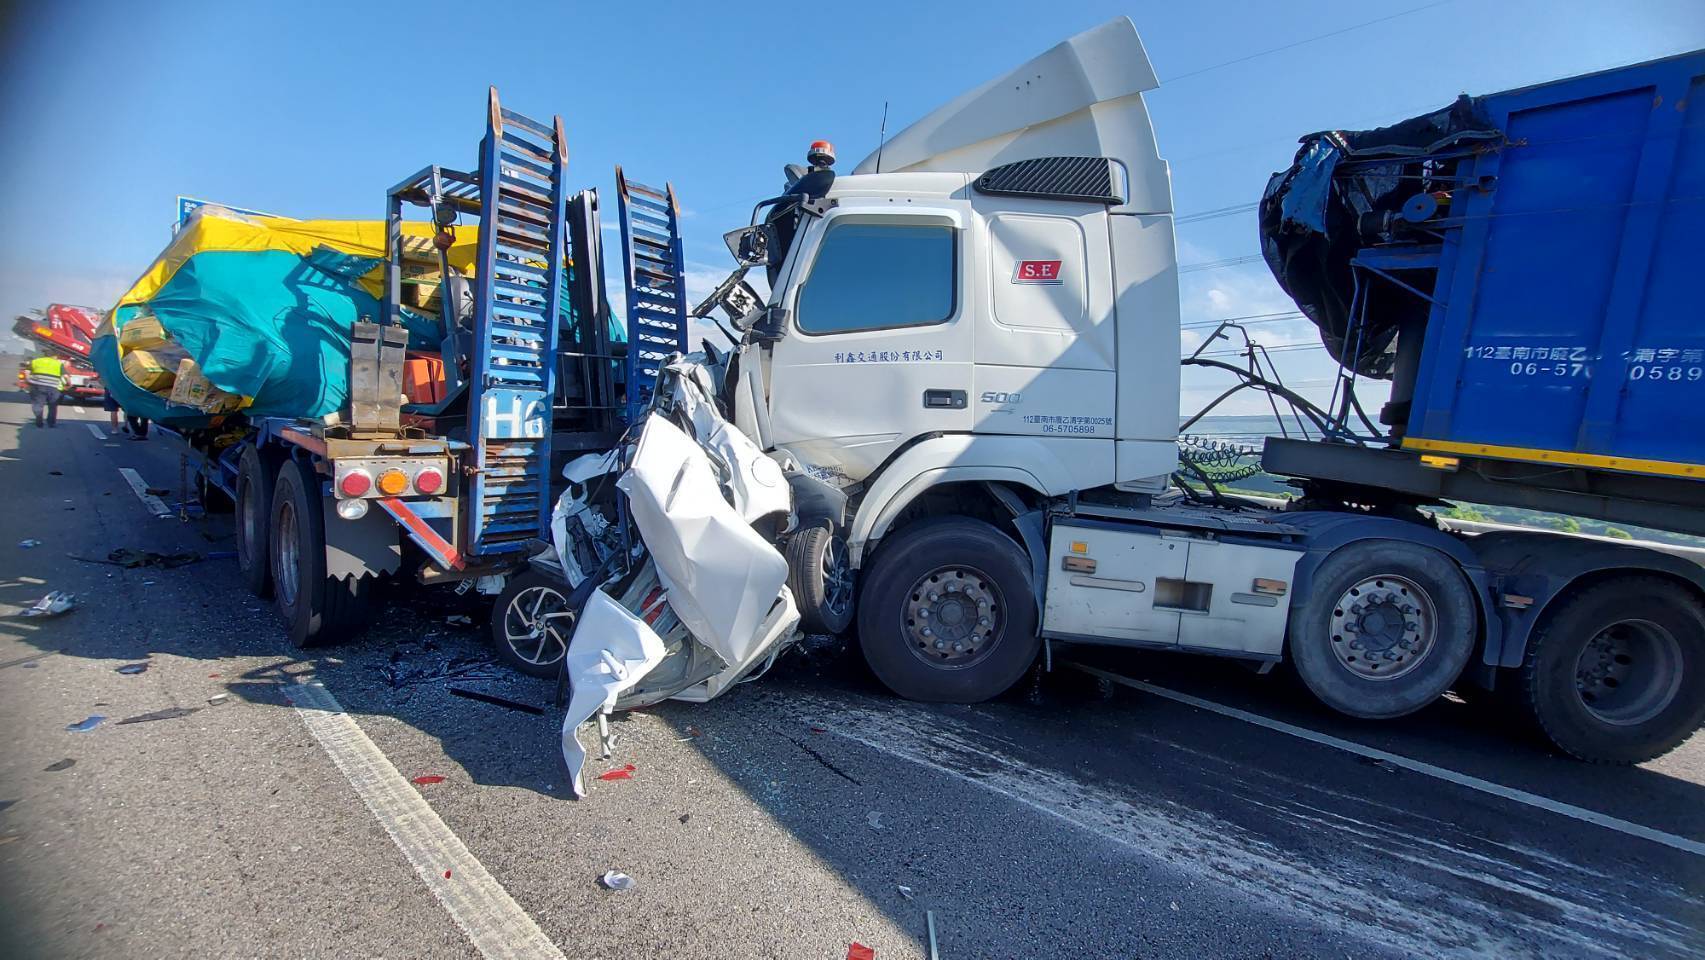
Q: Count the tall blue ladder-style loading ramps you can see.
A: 2